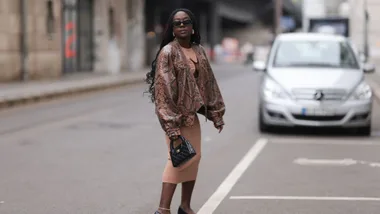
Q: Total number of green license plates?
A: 0